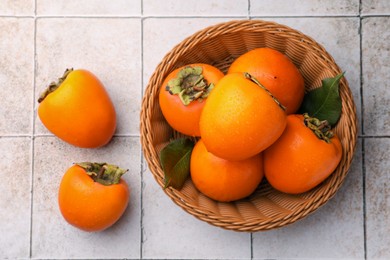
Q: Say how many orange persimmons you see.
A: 7